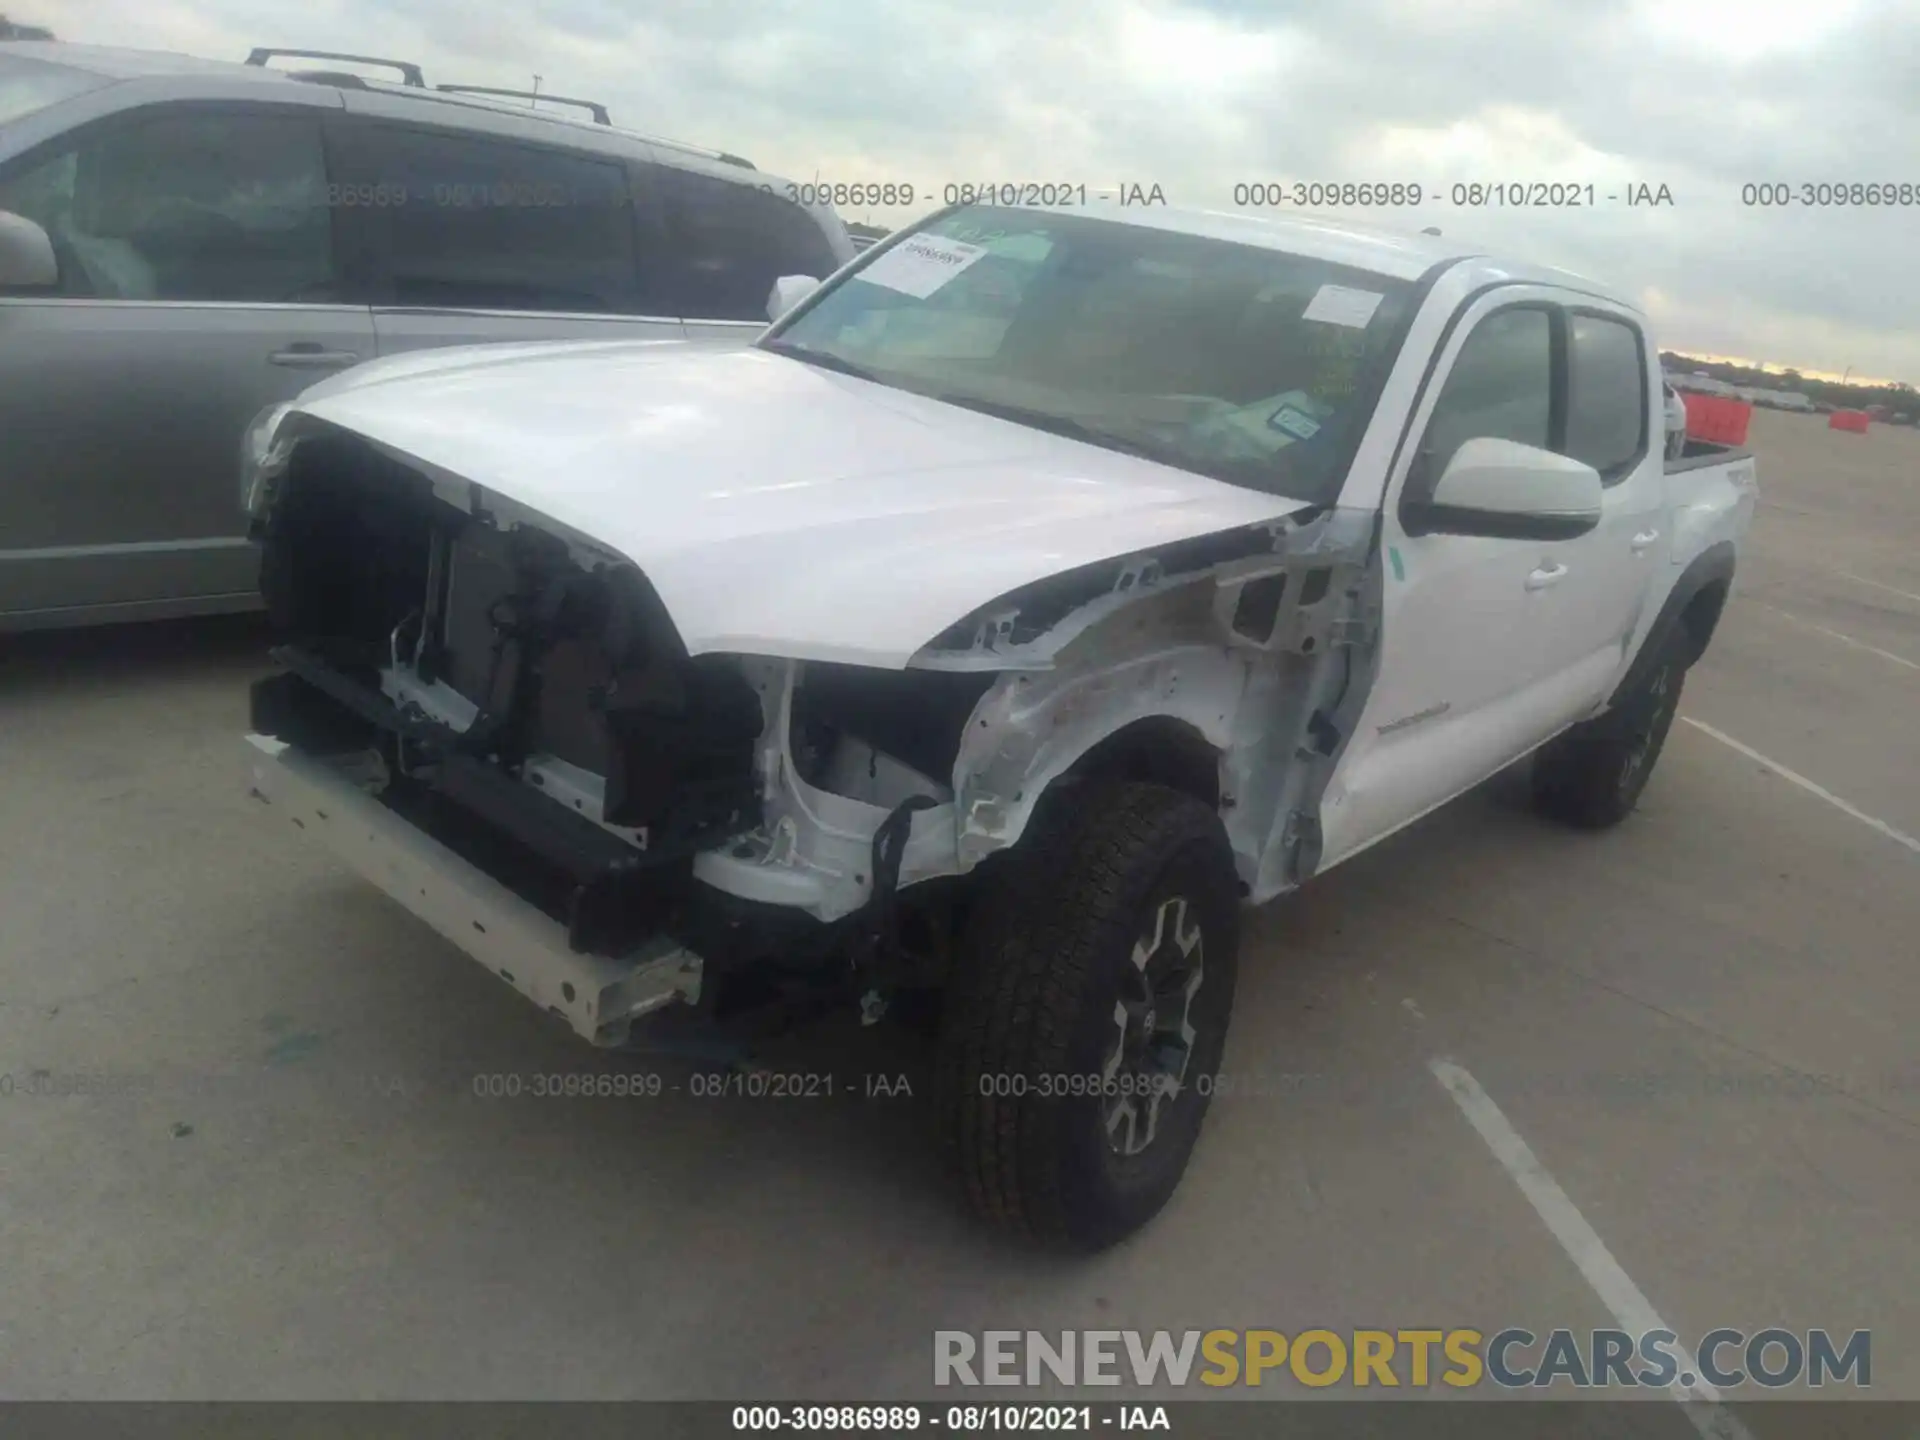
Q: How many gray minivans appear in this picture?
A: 1